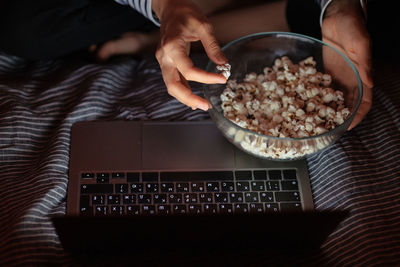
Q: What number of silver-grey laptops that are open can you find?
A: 1